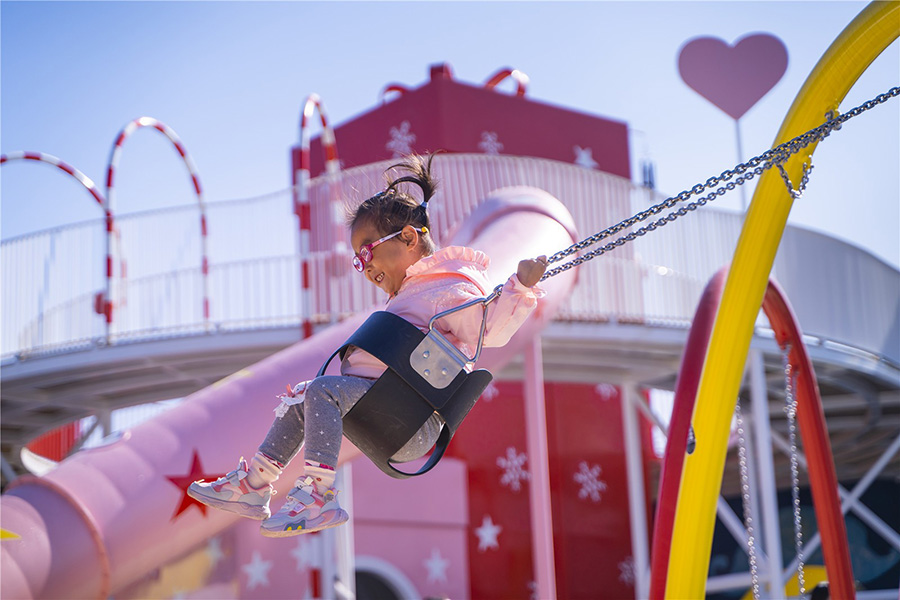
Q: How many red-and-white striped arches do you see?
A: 3